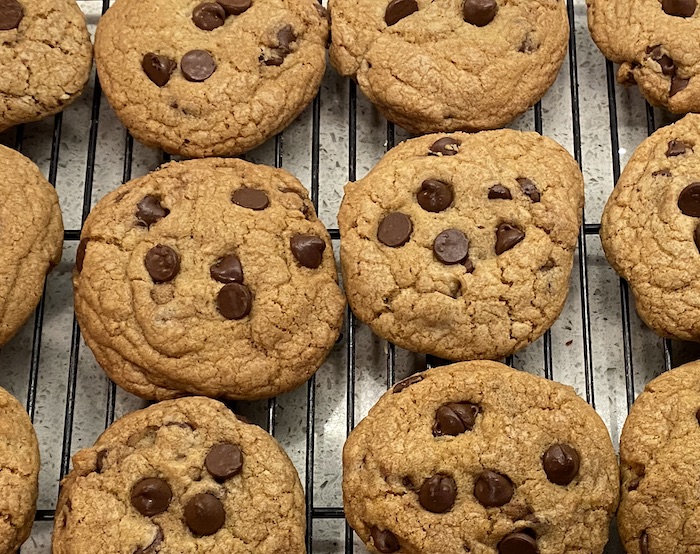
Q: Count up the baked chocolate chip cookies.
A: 12